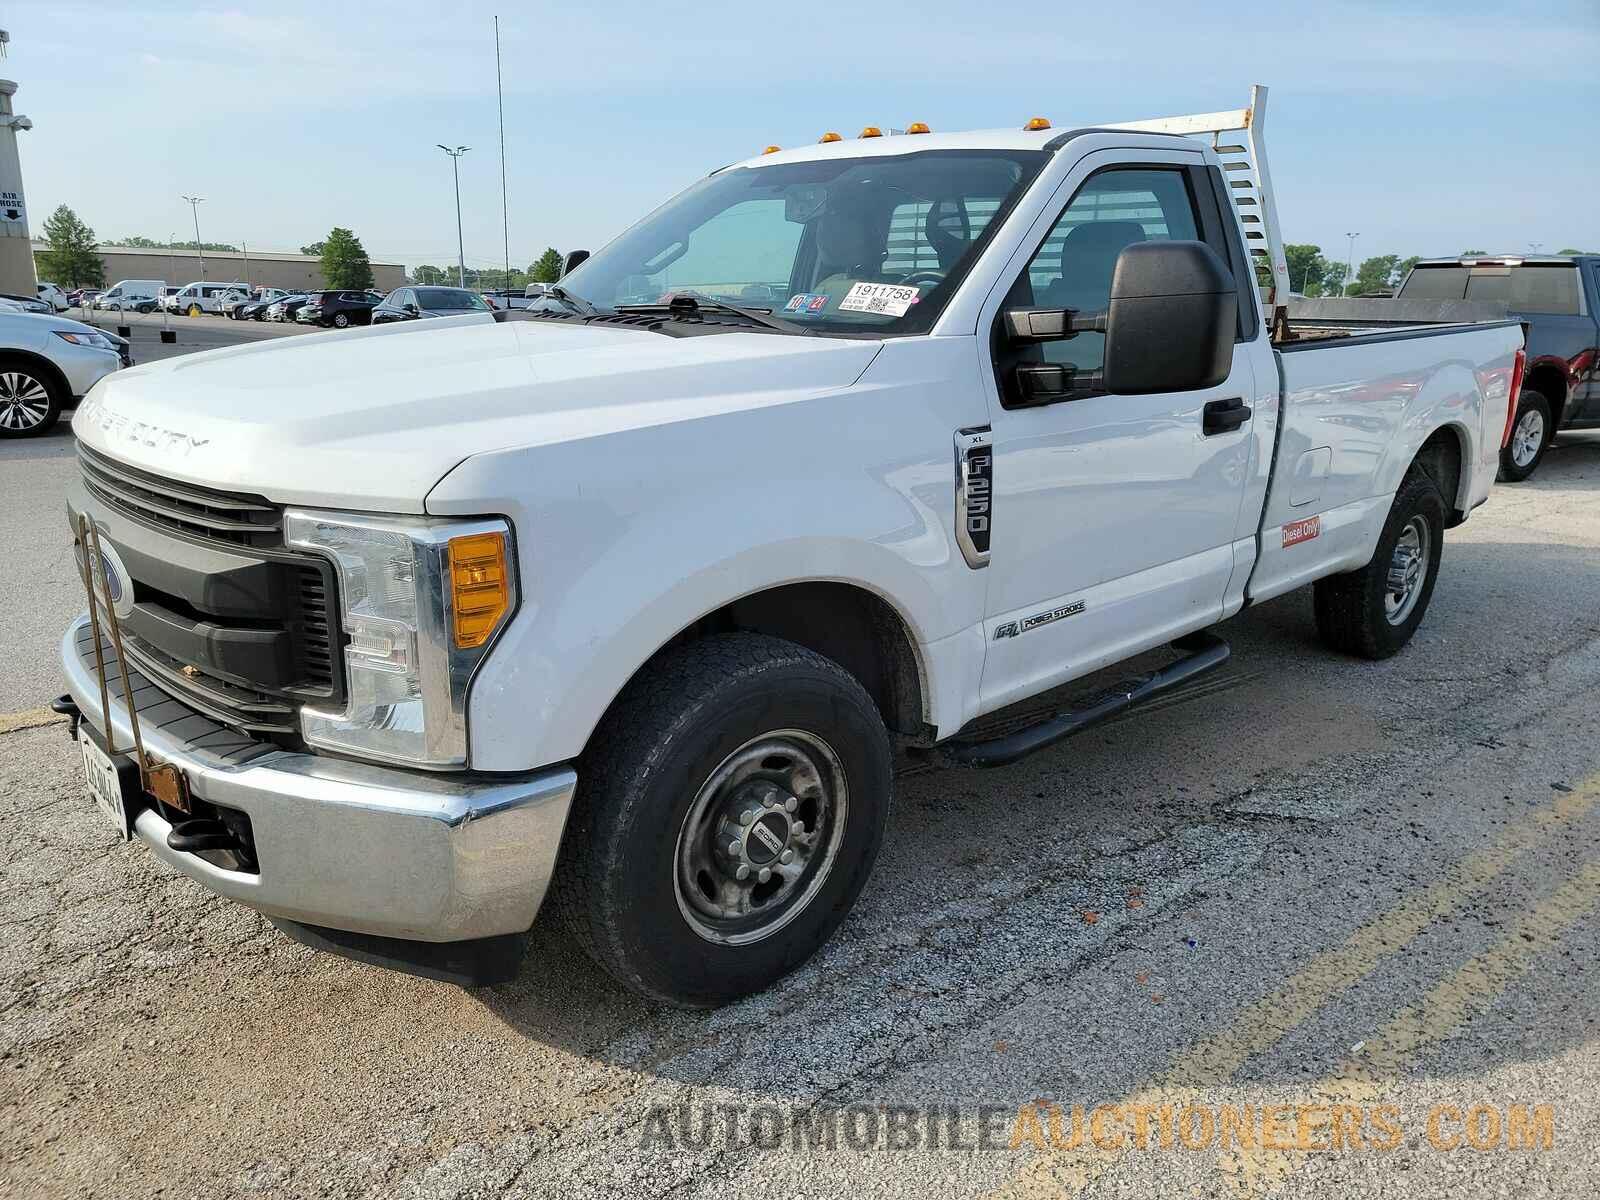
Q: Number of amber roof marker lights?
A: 5